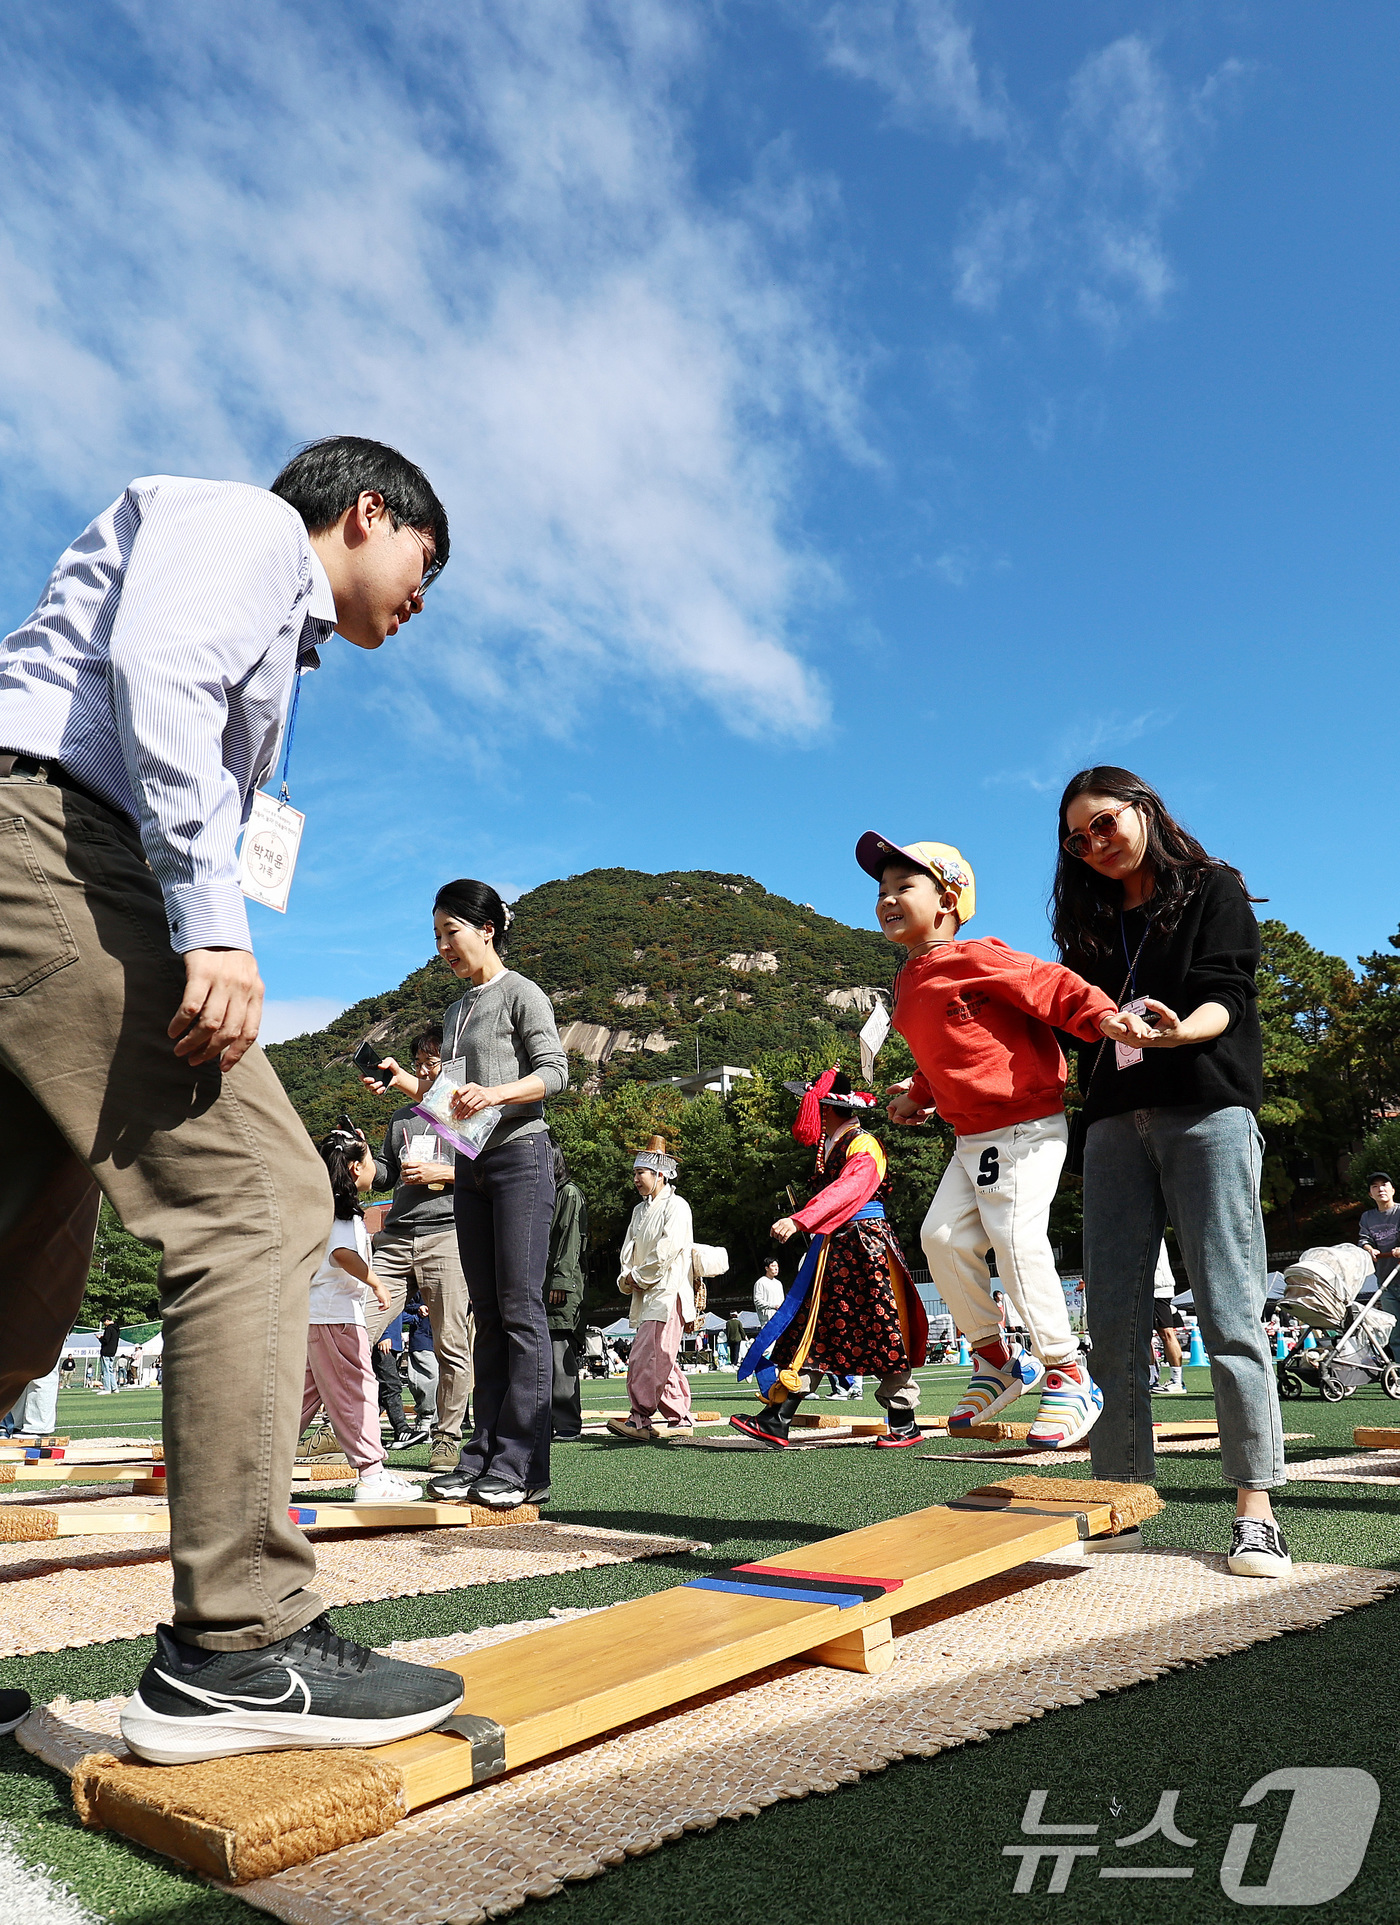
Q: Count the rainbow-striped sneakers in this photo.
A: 2